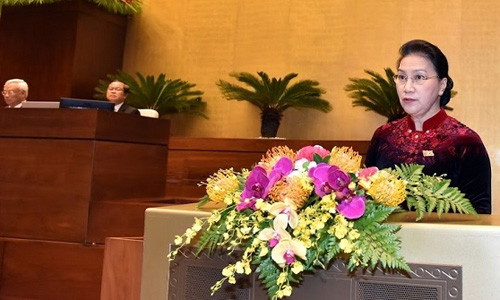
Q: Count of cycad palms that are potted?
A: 3